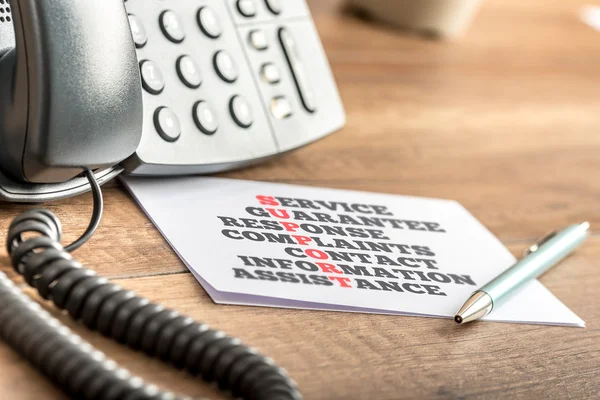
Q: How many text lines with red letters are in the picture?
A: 7